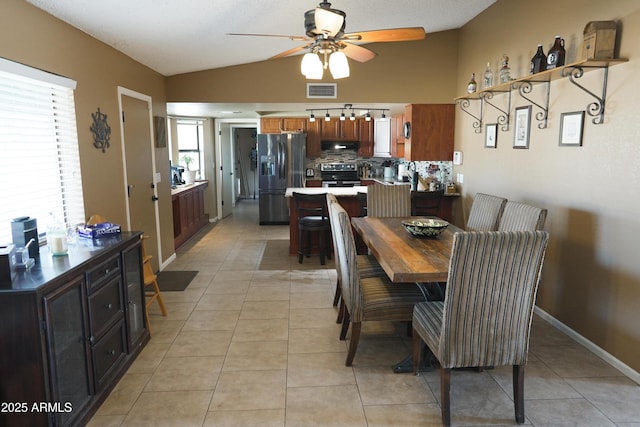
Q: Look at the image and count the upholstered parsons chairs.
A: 6